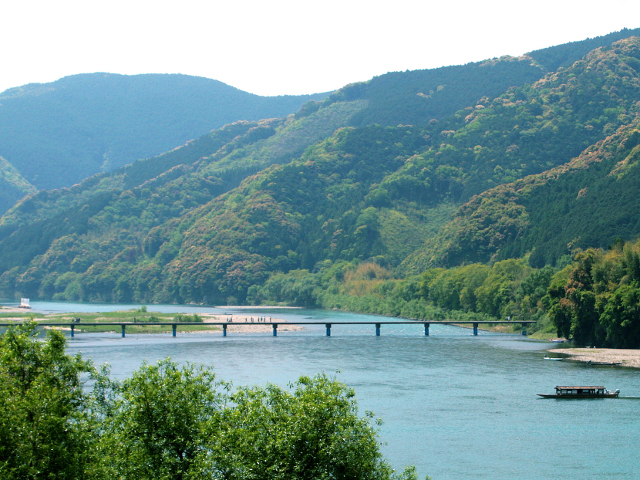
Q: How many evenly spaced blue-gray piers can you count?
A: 10